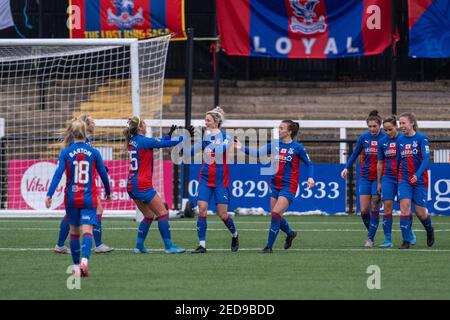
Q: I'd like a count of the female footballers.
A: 8